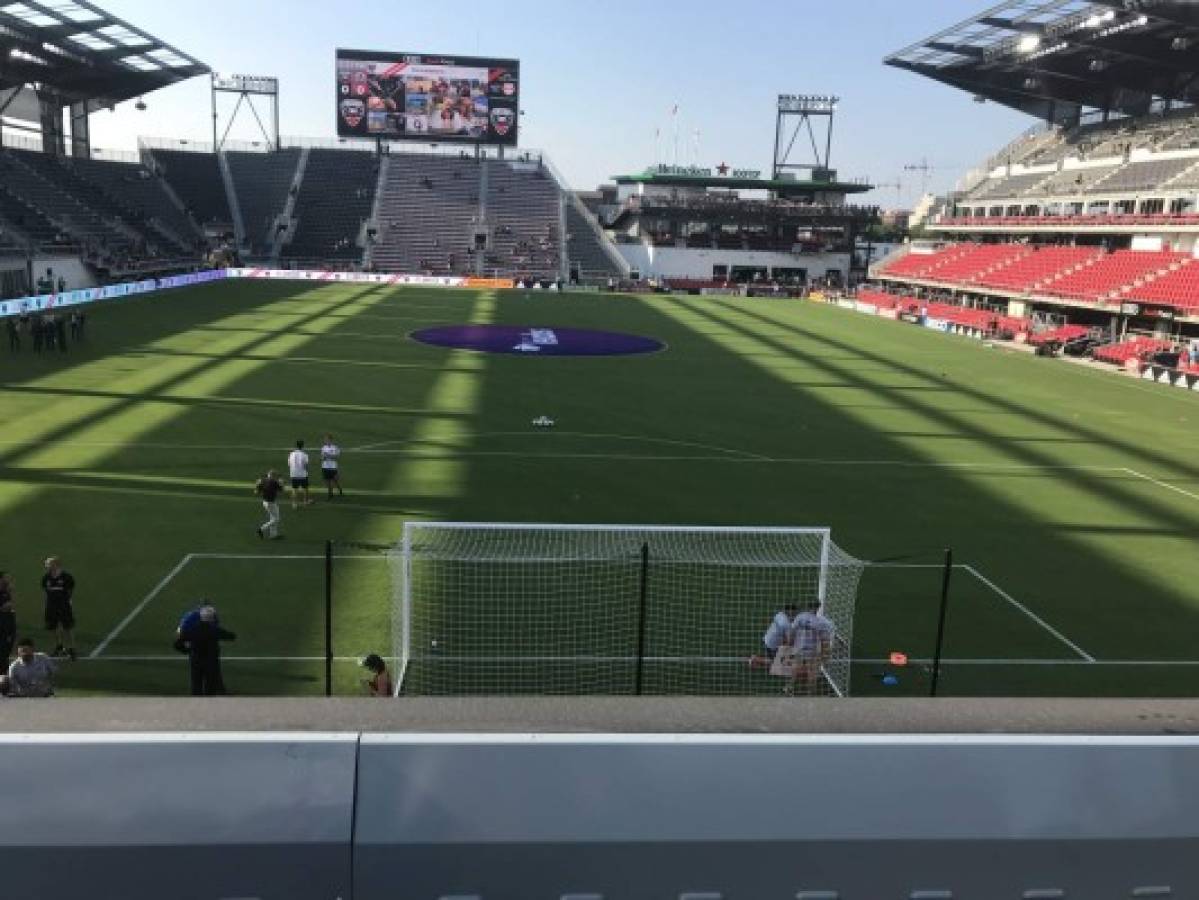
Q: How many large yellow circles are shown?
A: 0